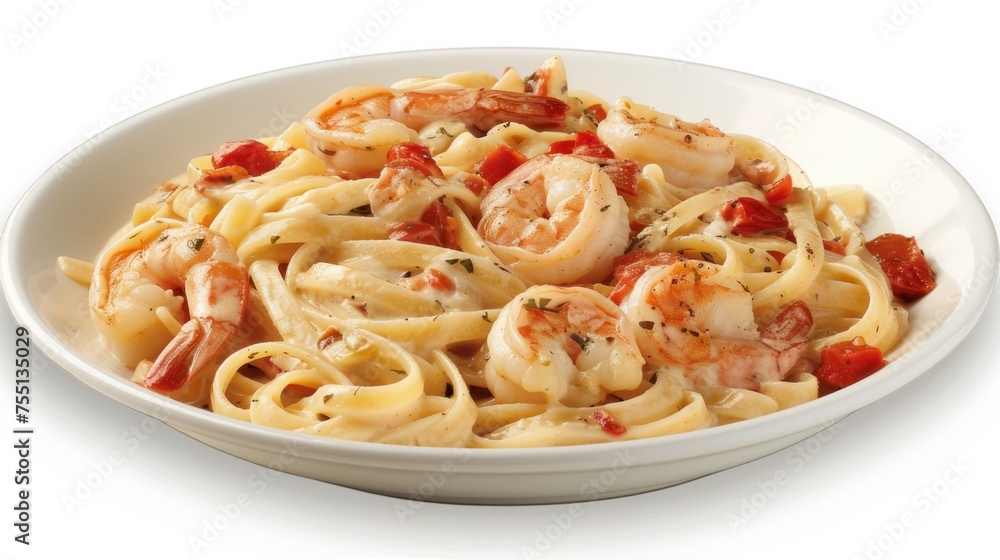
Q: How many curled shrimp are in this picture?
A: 6